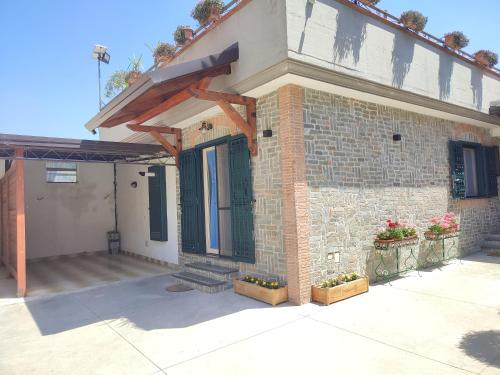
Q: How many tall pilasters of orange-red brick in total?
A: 1